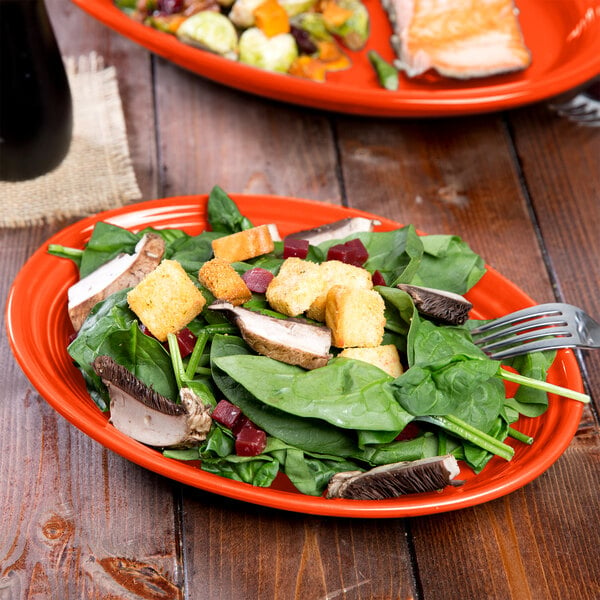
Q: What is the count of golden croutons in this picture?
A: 7